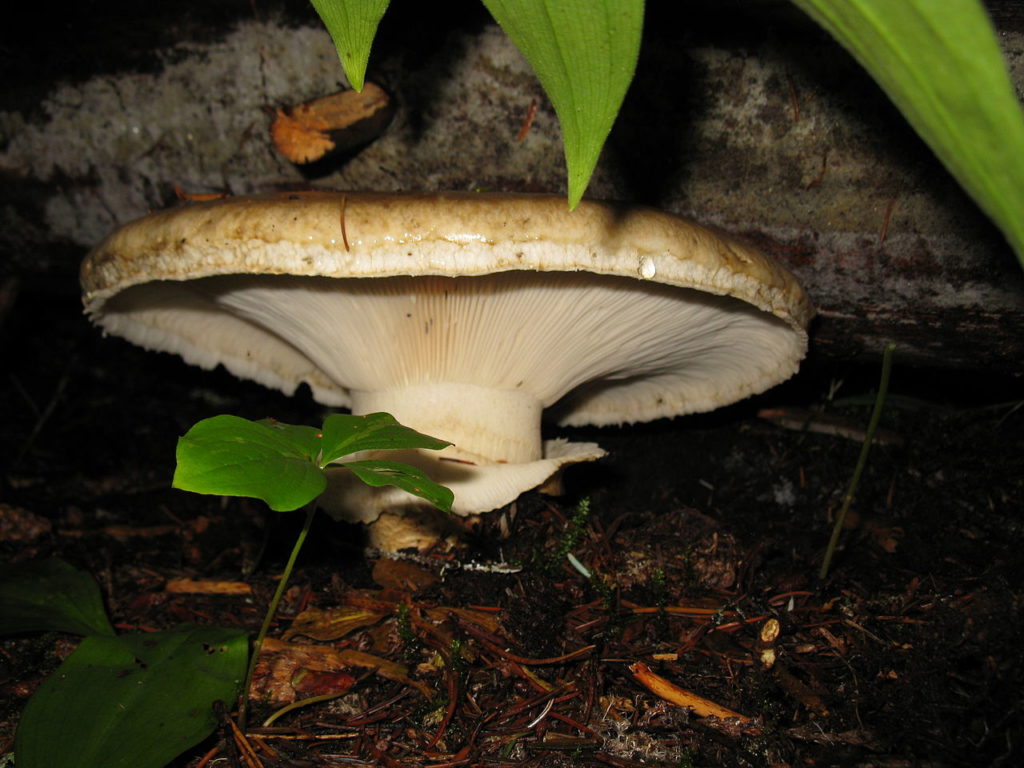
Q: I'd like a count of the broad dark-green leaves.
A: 2